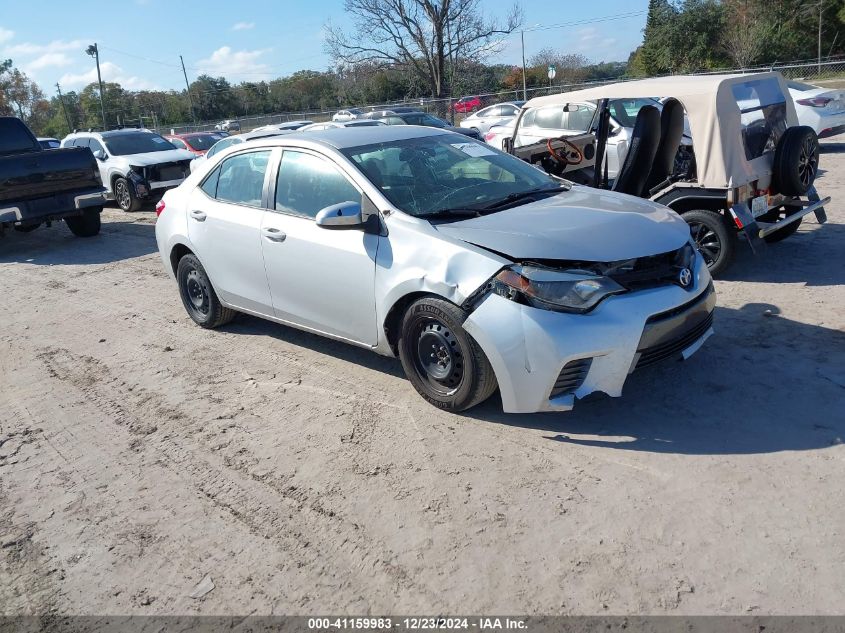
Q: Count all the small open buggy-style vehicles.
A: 1